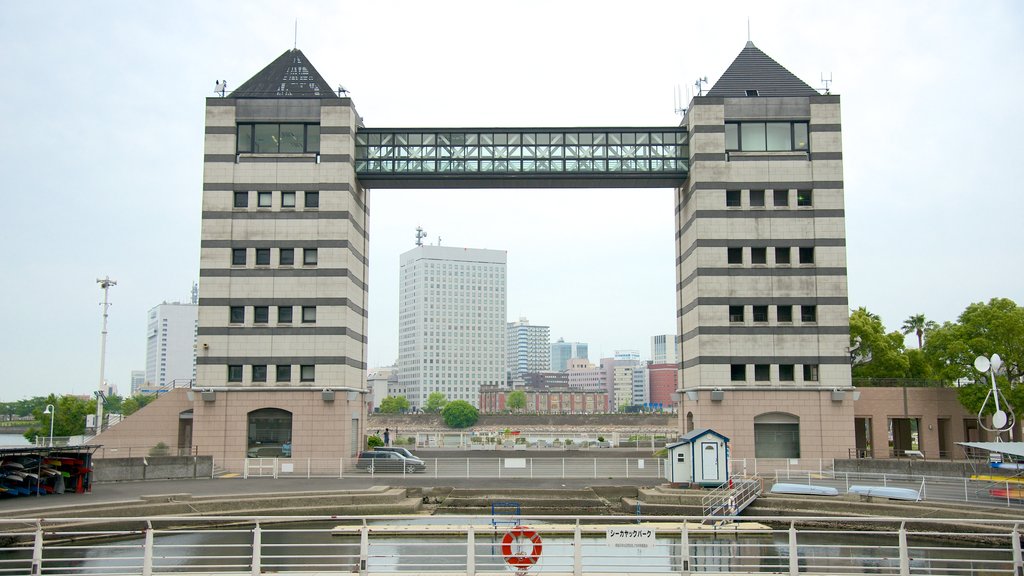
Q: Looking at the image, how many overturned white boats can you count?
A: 2